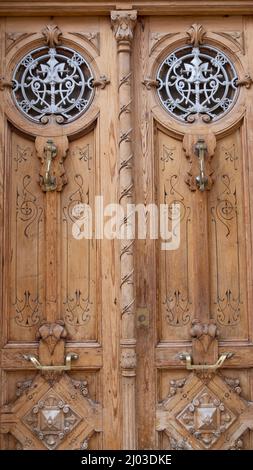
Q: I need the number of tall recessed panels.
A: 4